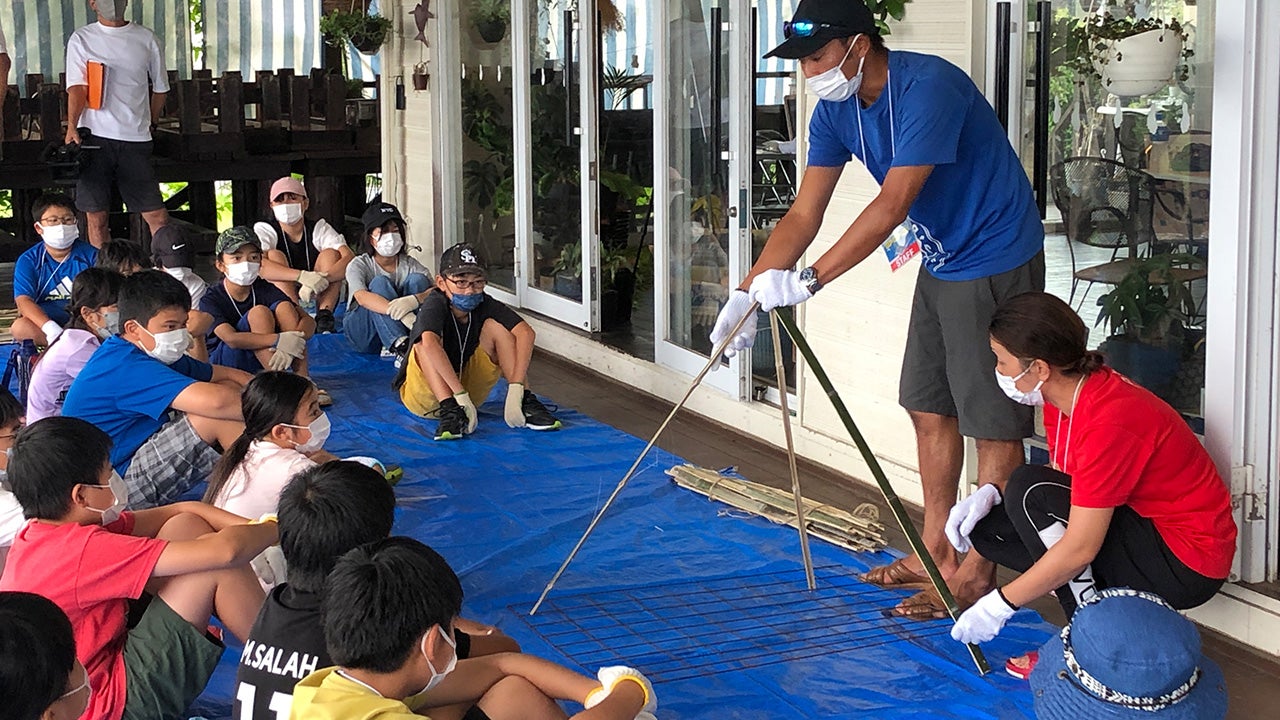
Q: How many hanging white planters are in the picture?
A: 1